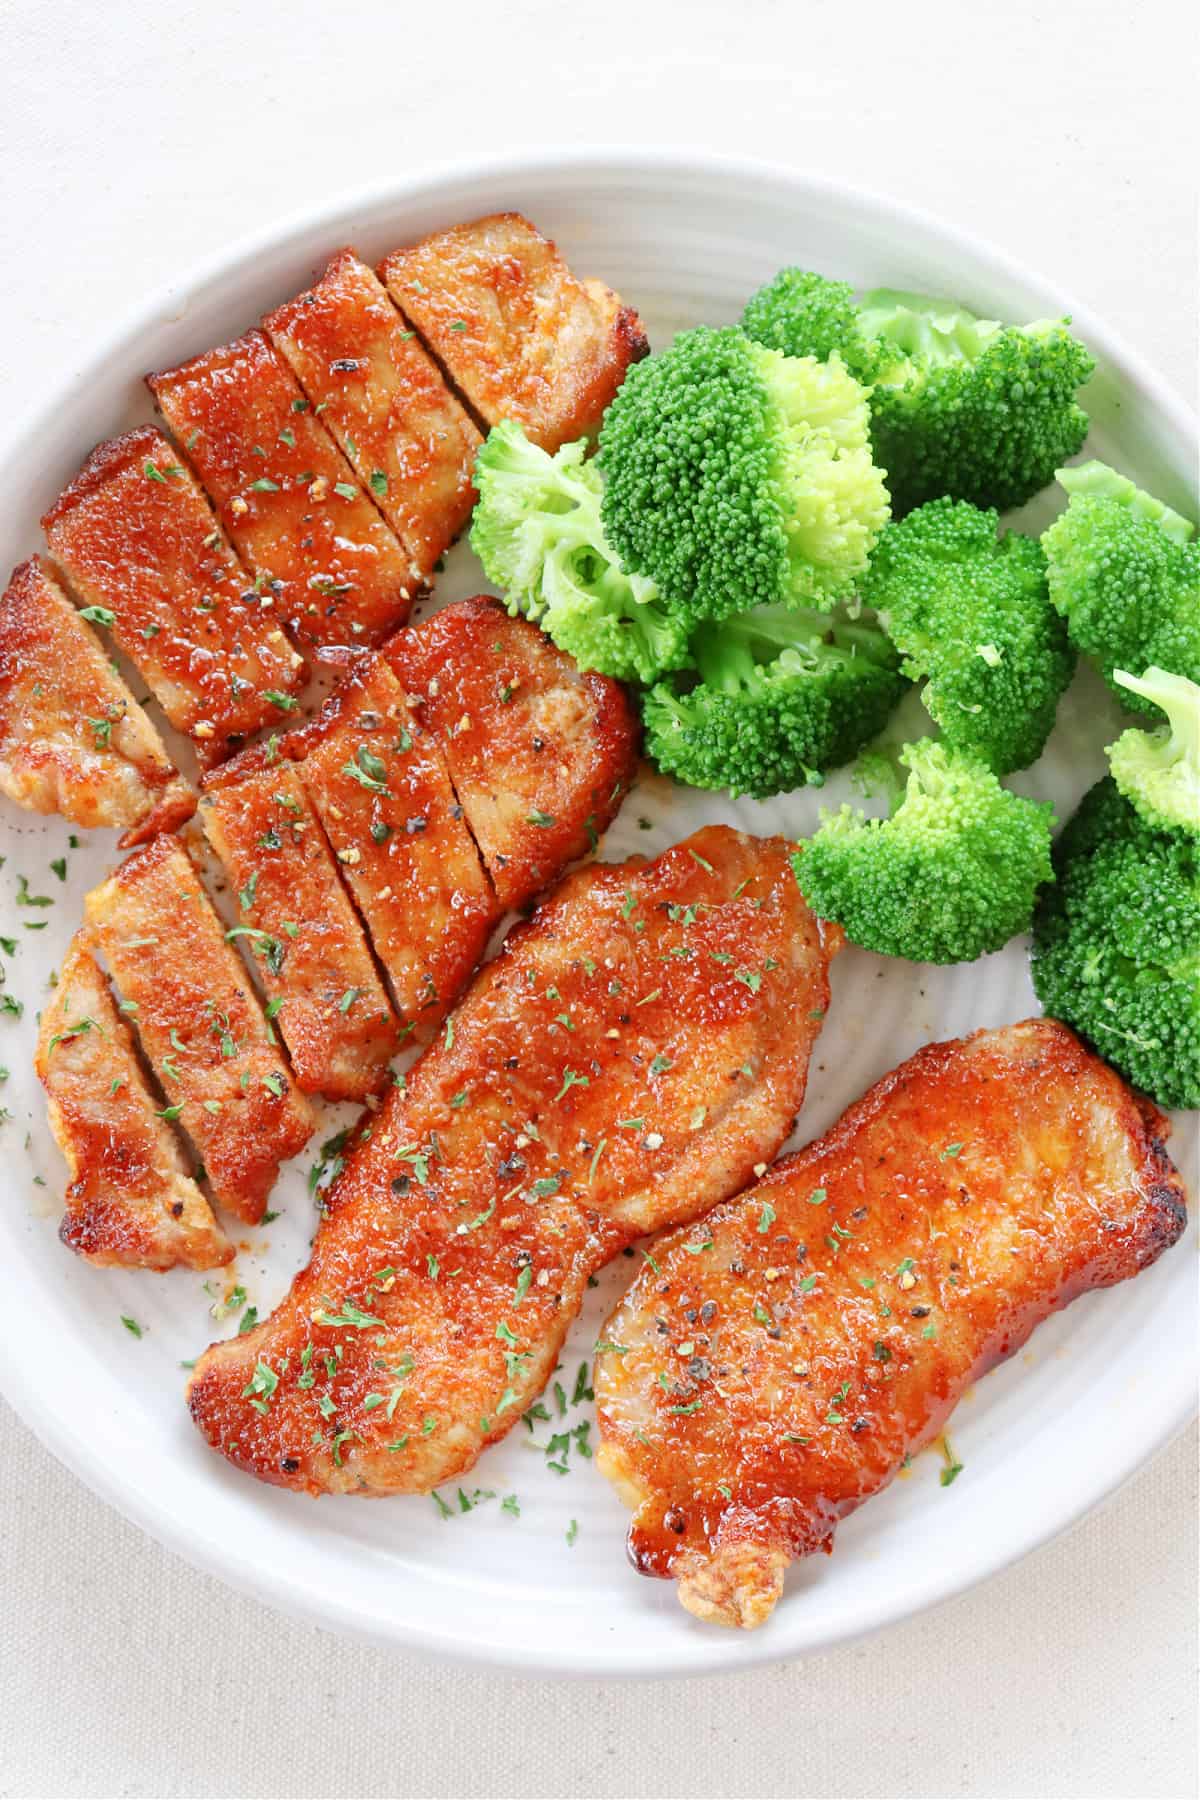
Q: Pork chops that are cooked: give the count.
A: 4